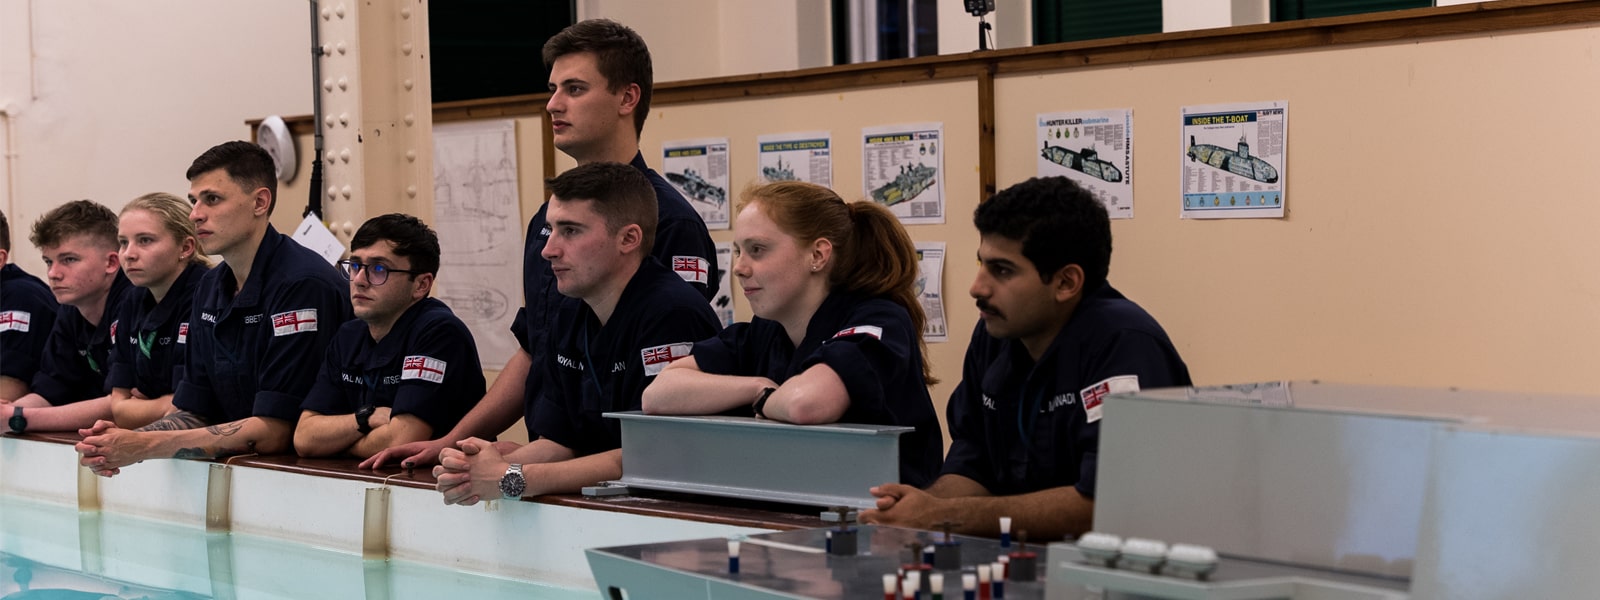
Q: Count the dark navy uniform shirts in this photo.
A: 9